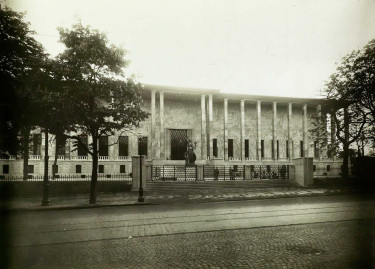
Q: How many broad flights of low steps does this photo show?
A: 1